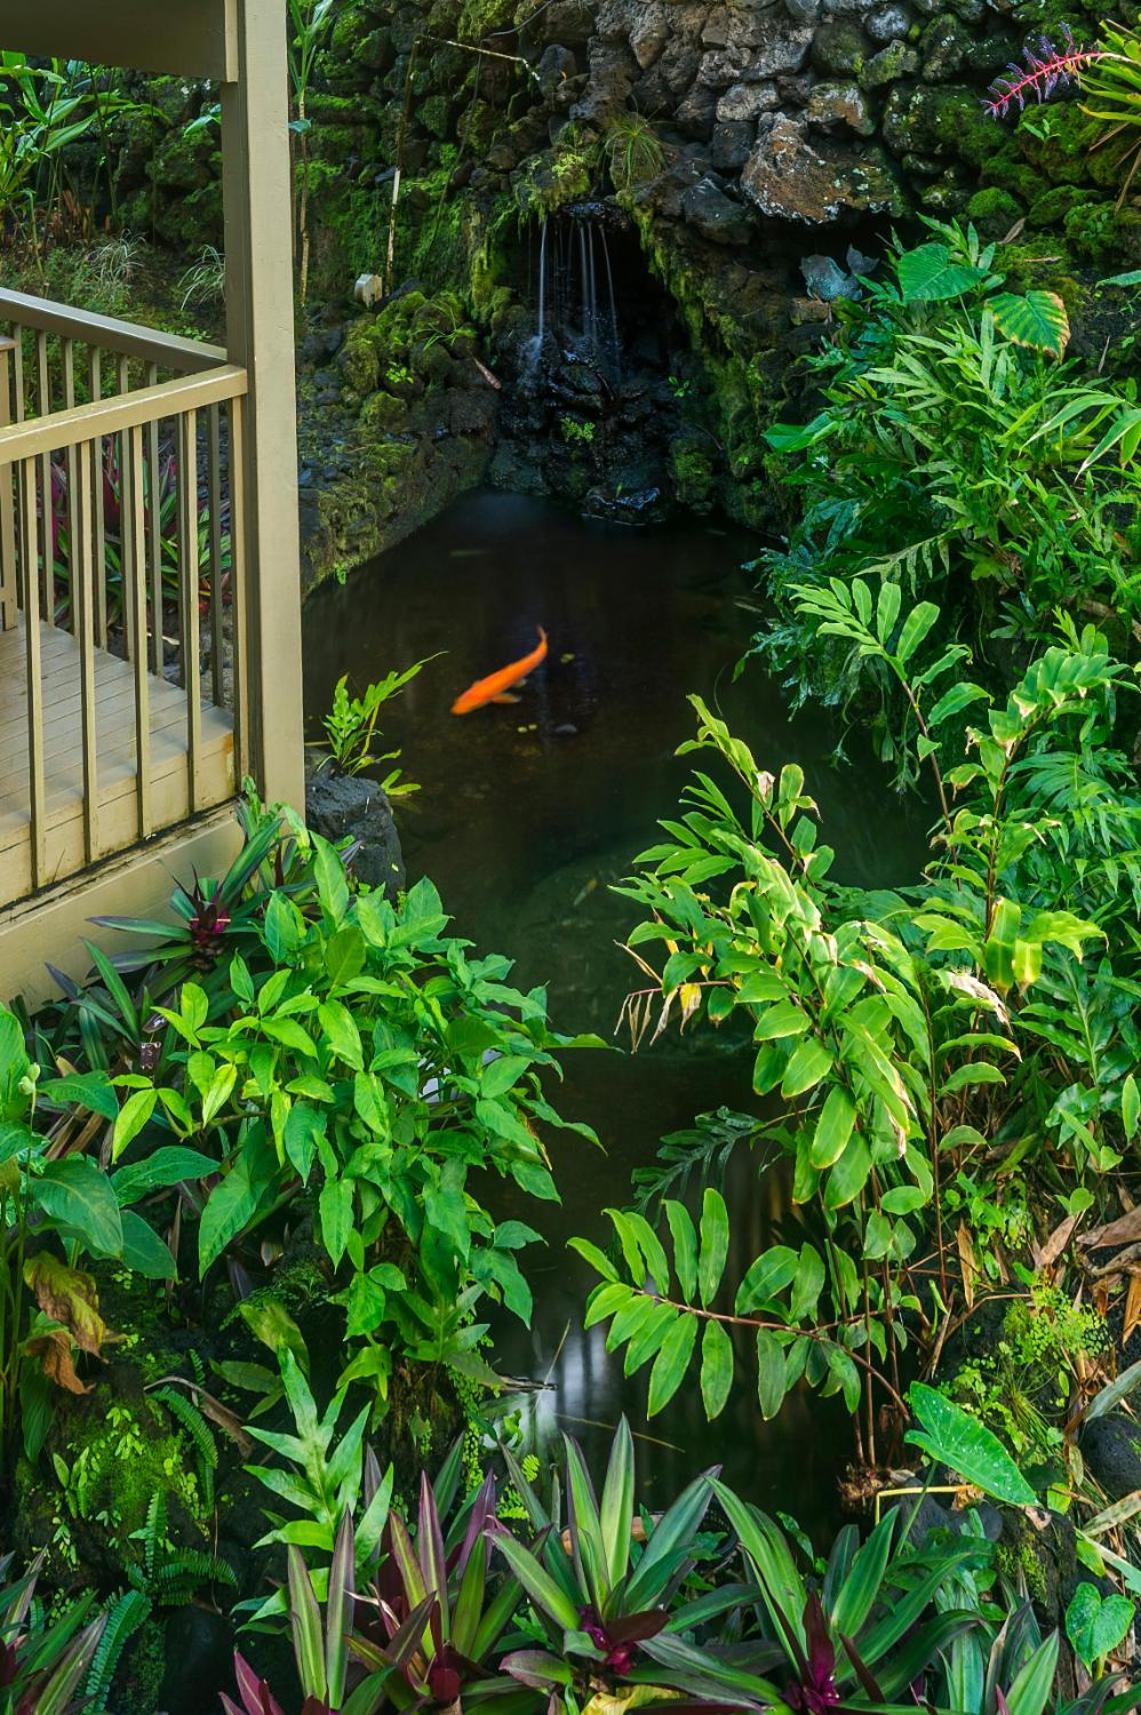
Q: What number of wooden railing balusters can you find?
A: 13